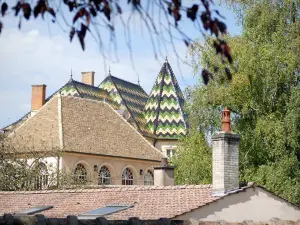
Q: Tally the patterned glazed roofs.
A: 3